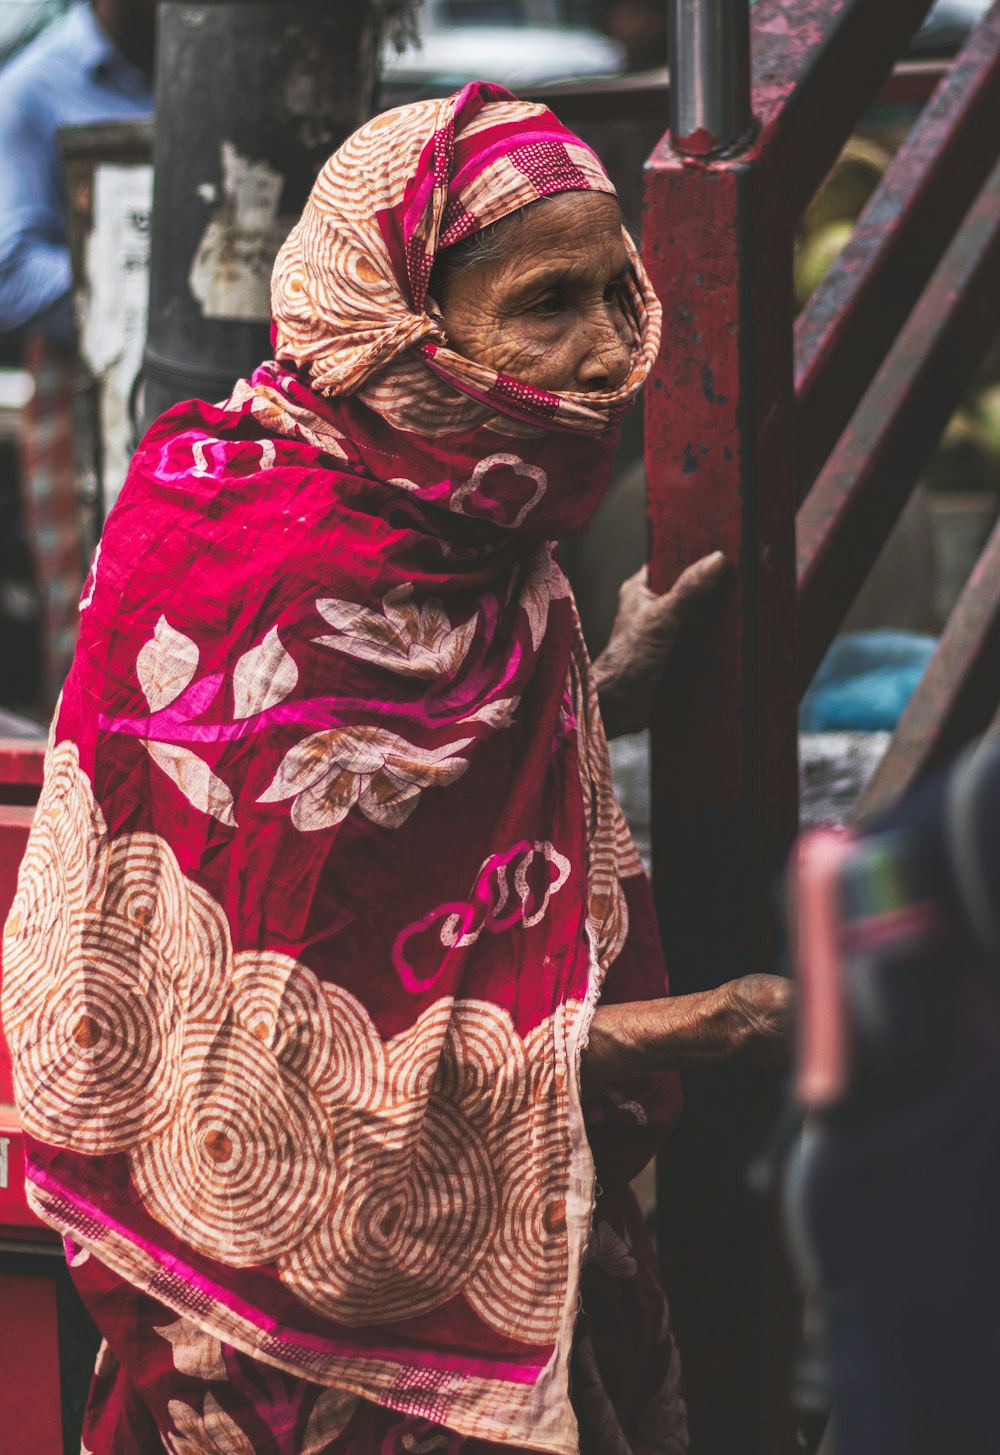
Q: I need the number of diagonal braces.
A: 4